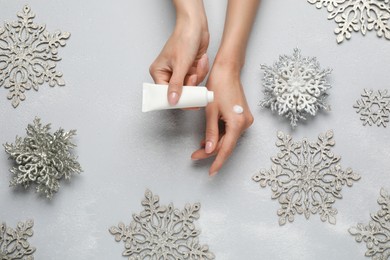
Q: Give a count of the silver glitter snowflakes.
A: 9